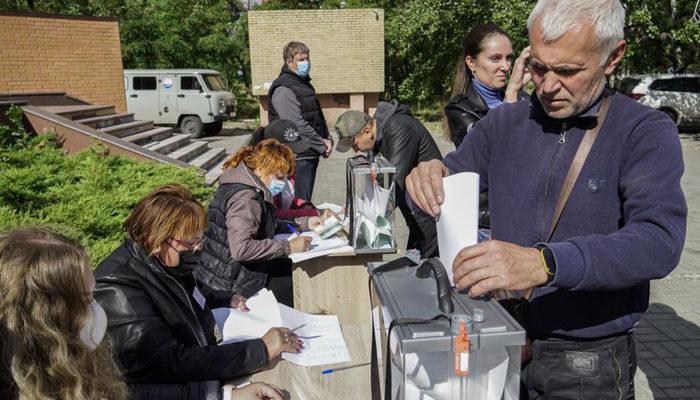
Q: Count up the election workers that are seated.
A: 4